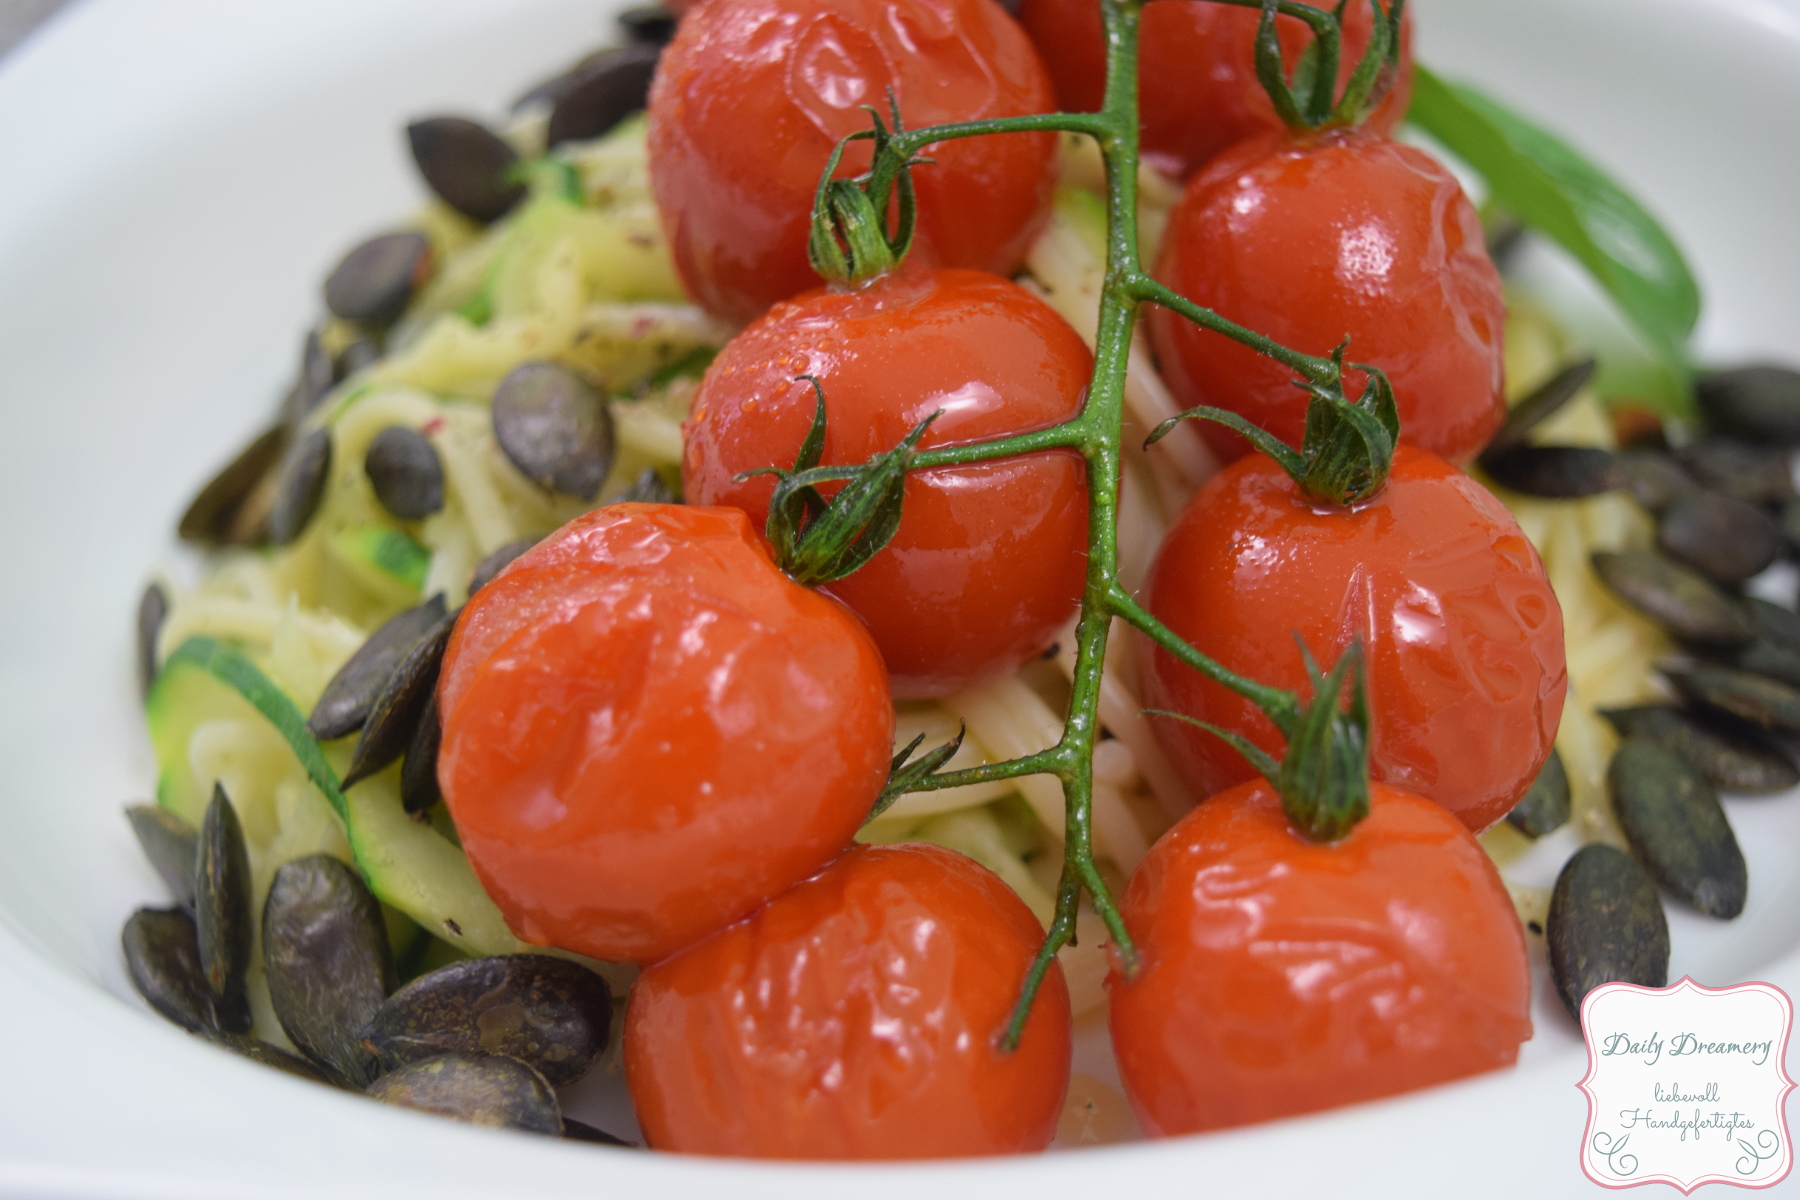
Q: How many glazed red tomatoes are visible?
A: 8